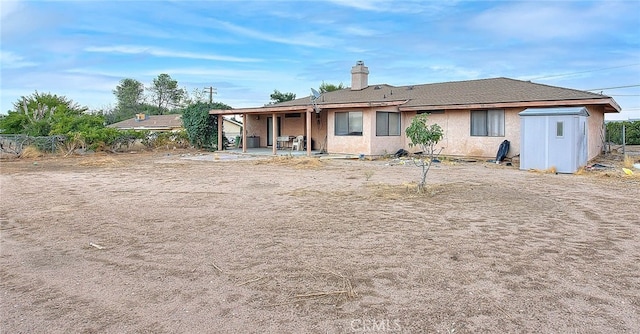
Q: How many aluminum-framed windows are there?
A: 3